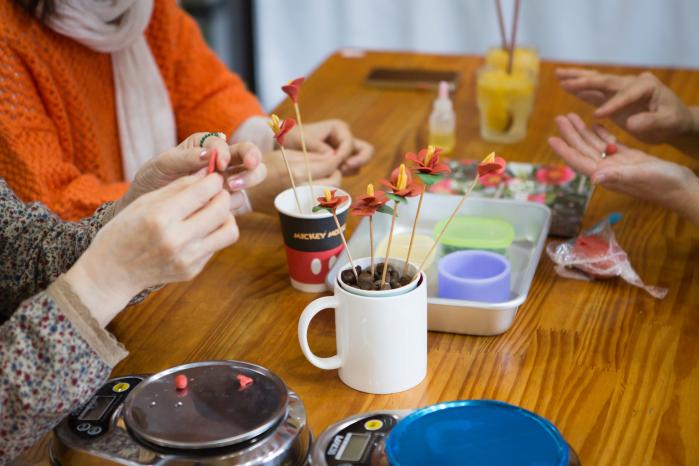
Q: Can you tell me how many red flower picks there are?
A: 7